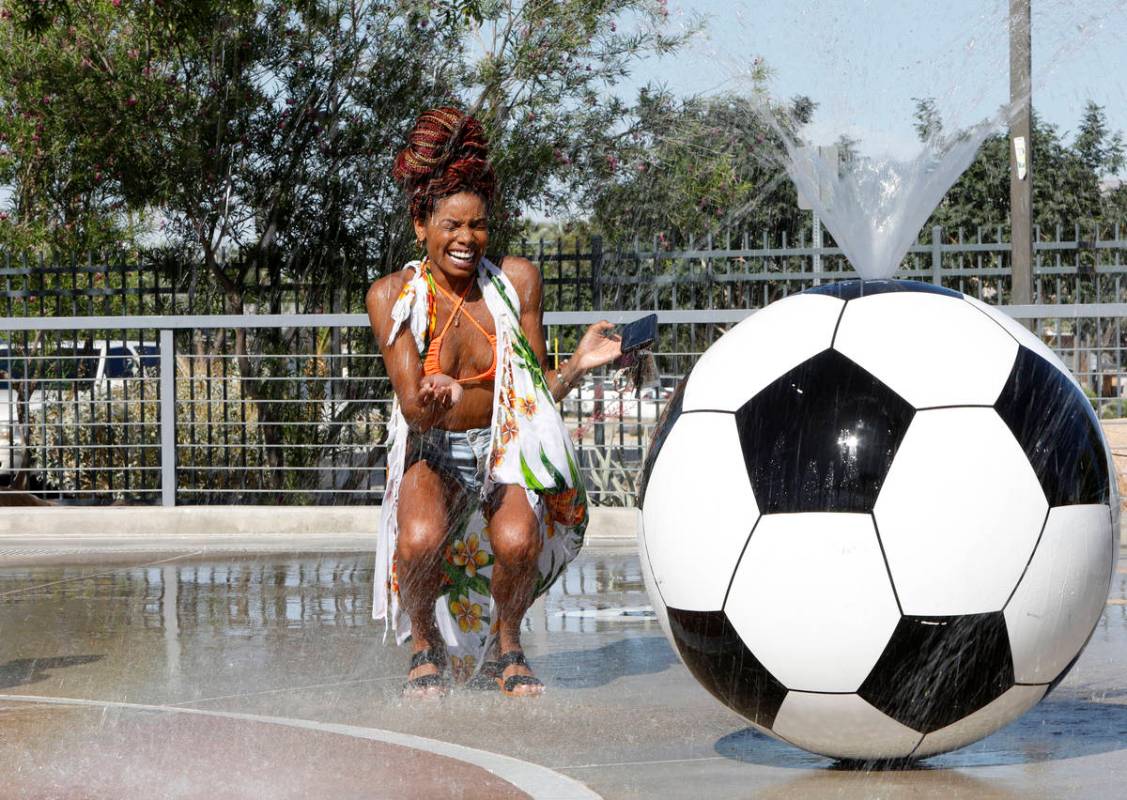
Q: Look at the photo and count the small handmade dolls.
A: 0